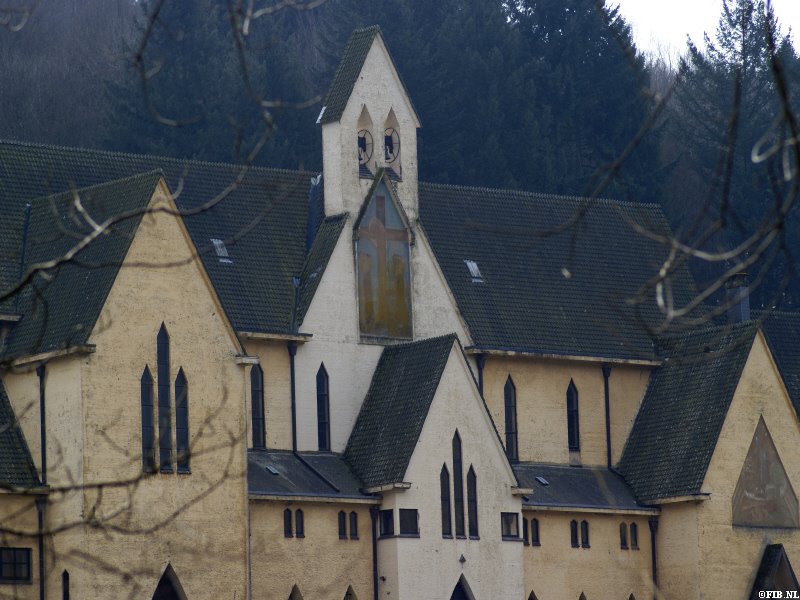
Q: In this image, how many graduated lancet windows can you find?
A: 2